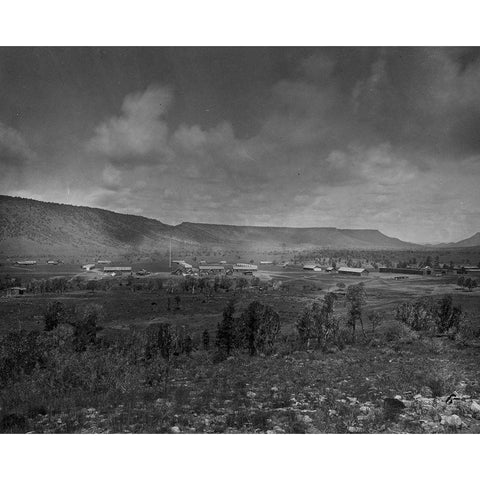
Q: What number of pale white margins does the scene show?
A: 2